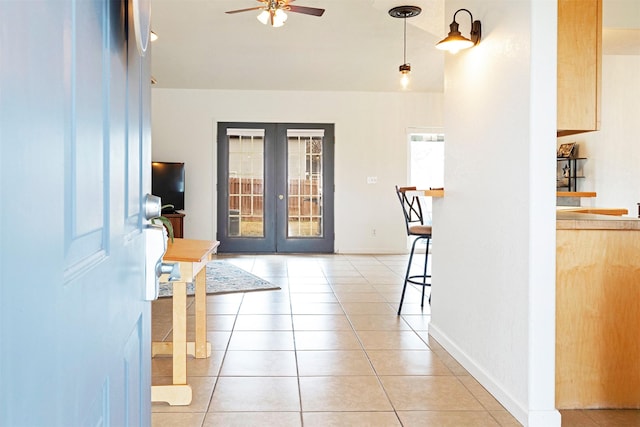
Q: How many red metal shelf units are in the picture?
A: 0